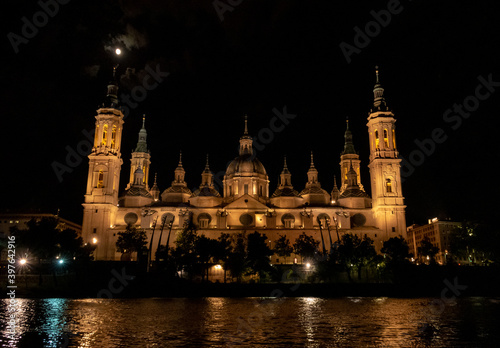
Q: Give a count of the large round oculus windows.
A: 7